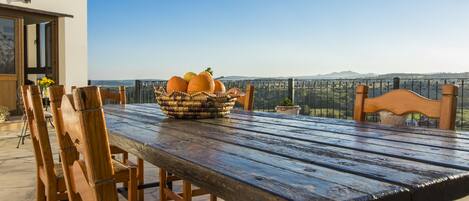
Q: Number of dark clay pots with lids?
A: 0